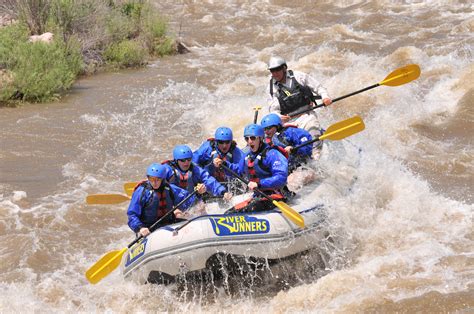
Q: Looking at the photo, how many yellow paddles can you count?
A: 6